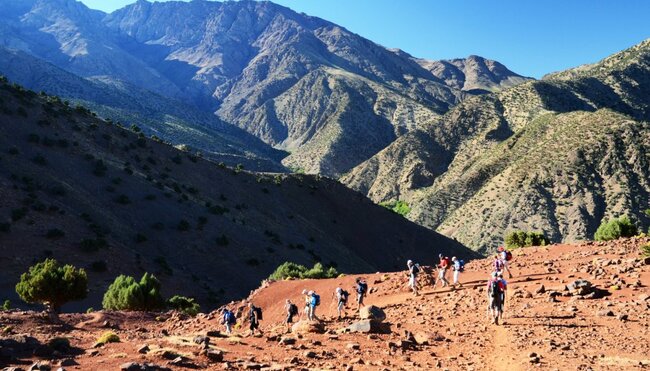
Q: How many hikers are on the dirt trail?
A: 14